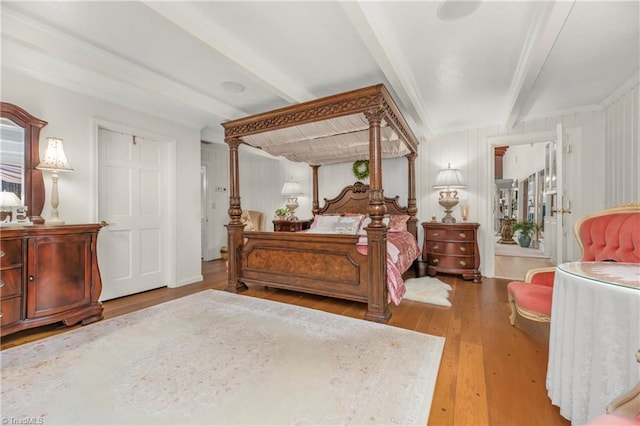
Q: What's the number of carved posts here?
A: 4